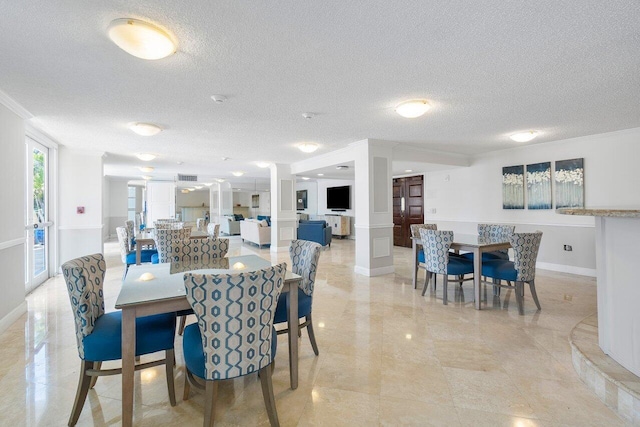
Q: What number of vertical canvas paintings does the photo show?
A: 3